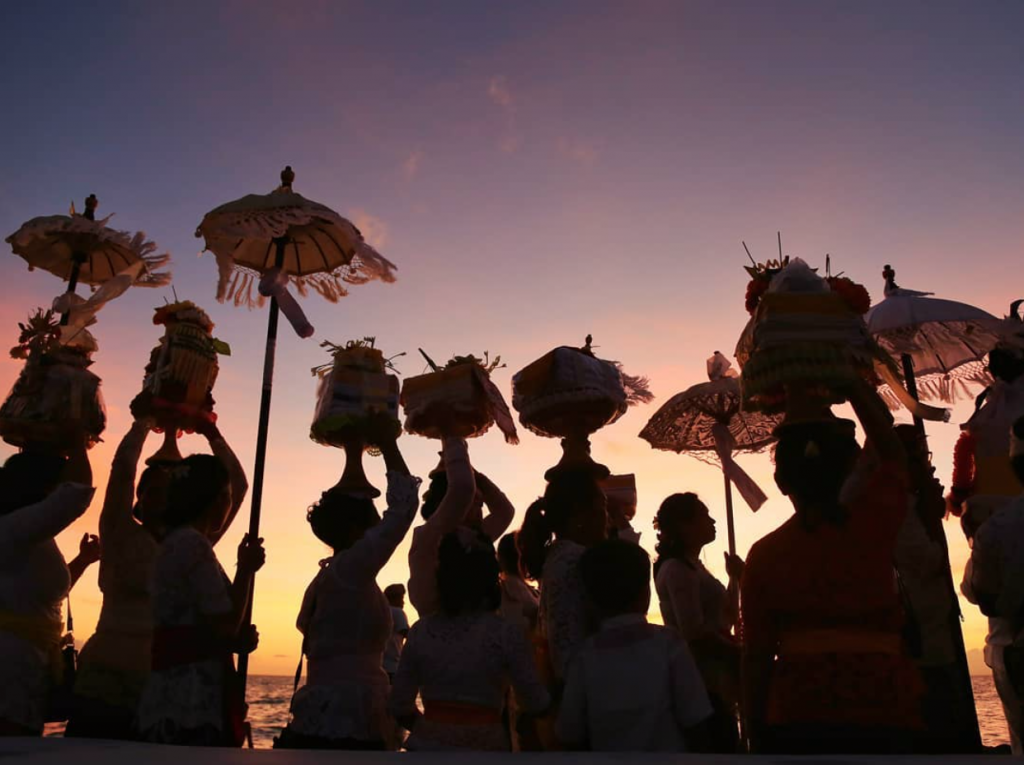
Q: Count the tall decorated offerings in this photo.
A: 6